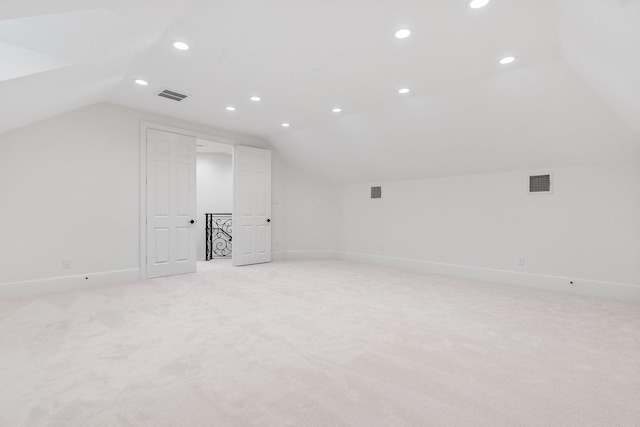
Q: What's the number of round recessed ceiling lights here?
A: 10